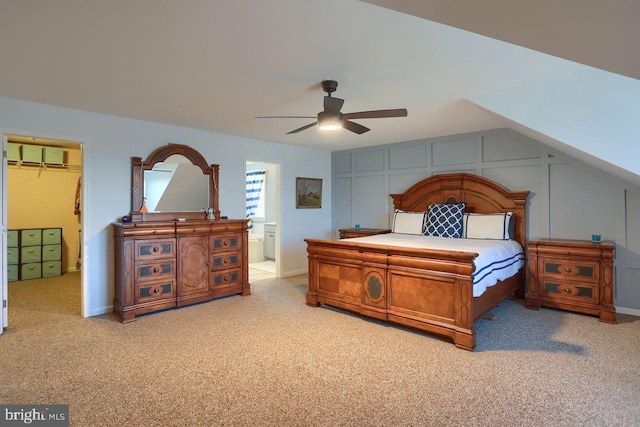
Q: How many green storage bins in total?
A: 12